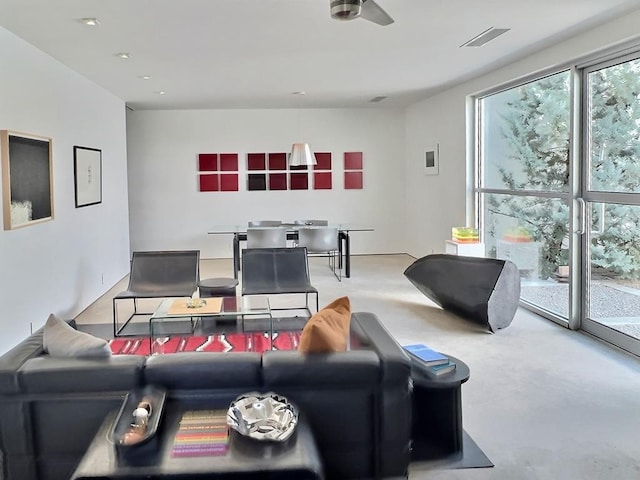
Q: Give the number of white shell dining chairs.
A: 4